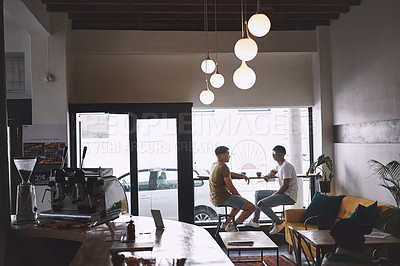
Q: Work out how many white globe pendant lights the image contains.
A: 6